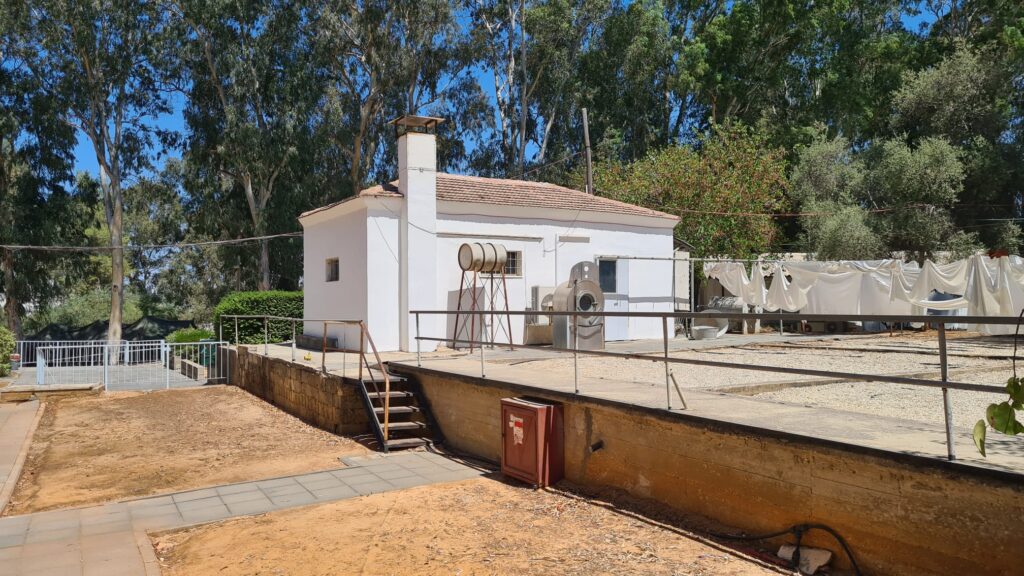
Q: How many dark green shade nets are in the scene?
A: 1